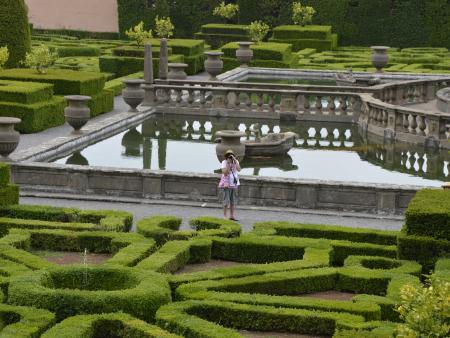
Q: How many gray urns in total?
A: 8